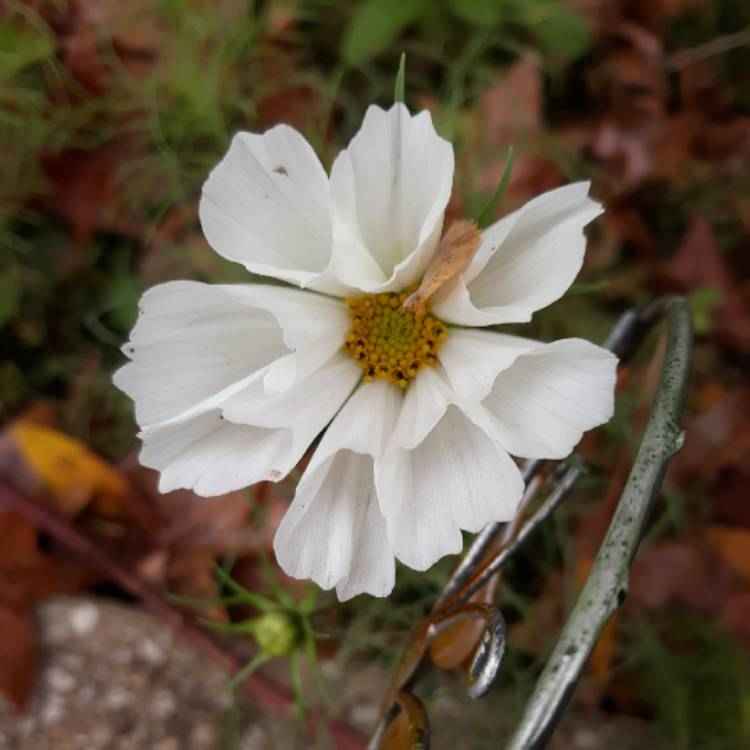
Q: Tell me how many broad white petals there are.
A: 8